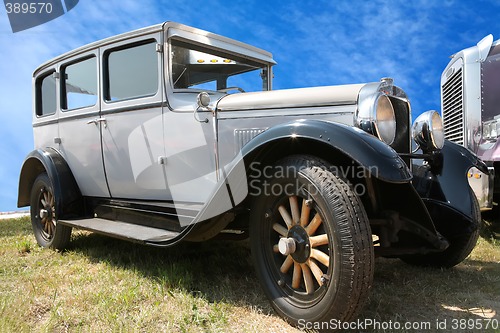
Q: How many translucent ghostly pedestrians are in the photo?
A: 0